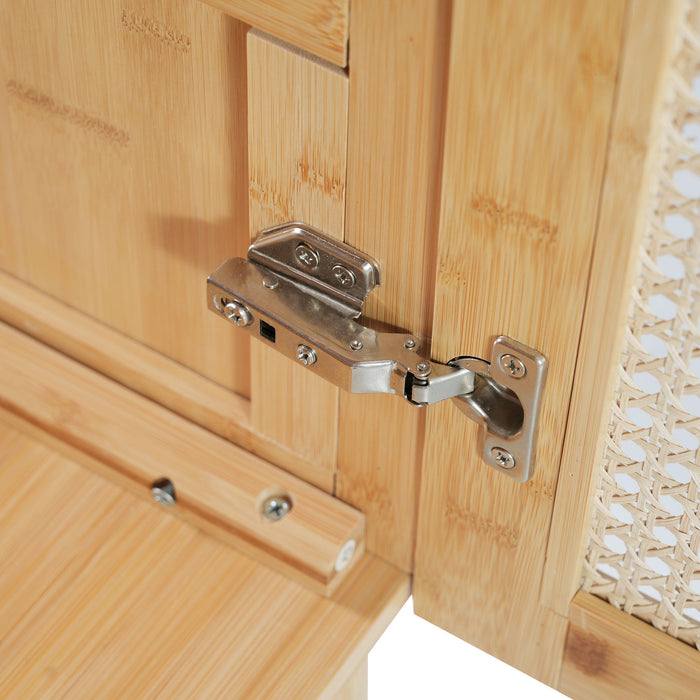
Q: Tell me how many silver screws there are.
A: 8